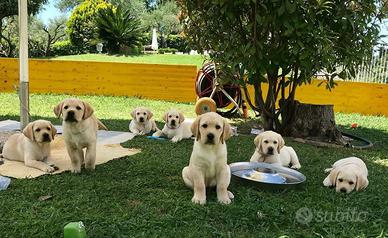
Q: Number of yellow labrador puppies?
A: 7